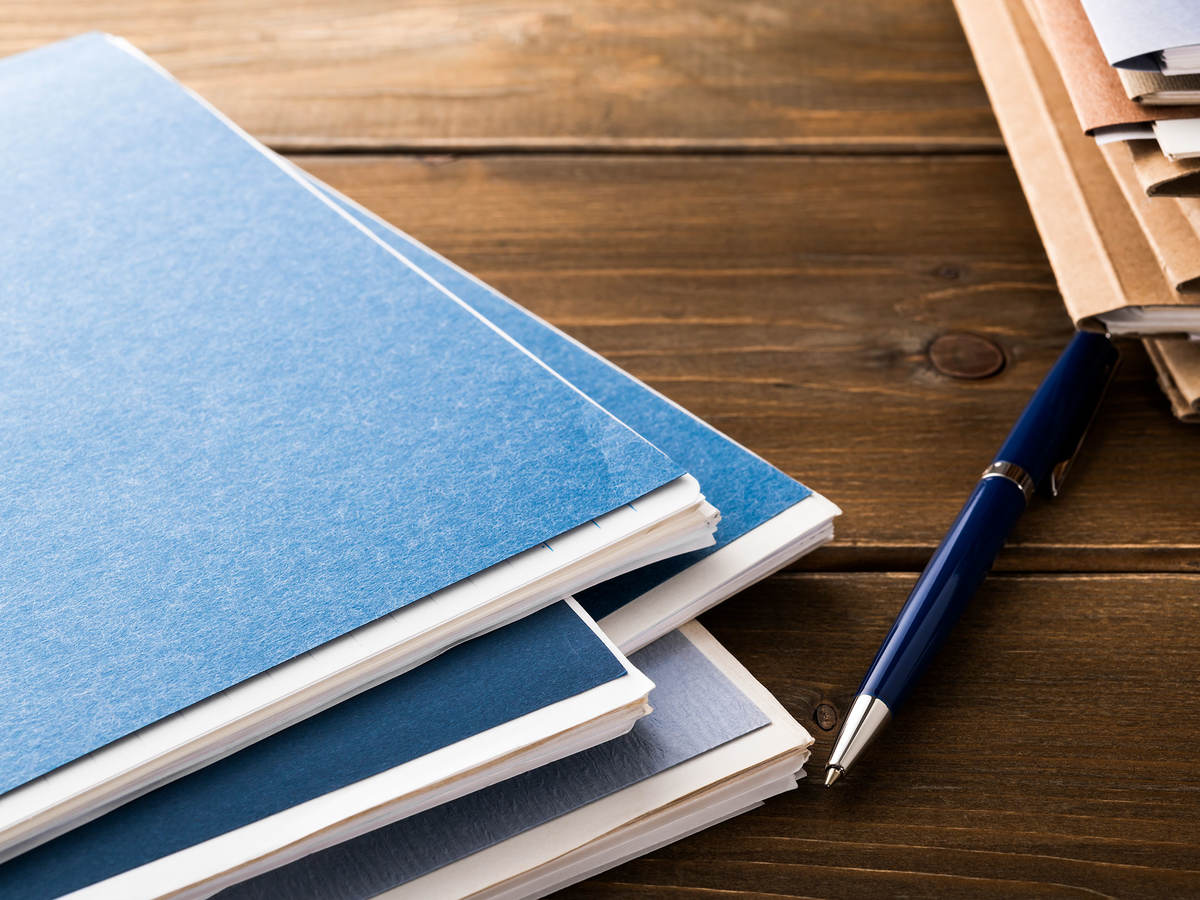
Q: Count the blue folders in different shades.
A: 4